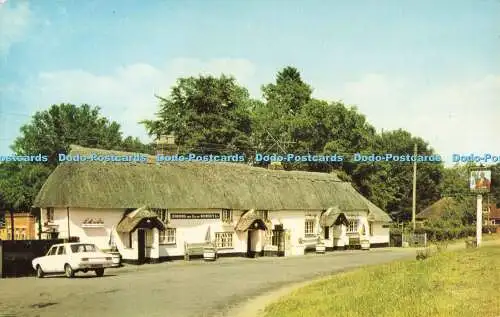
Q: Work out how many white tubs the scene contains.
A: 4